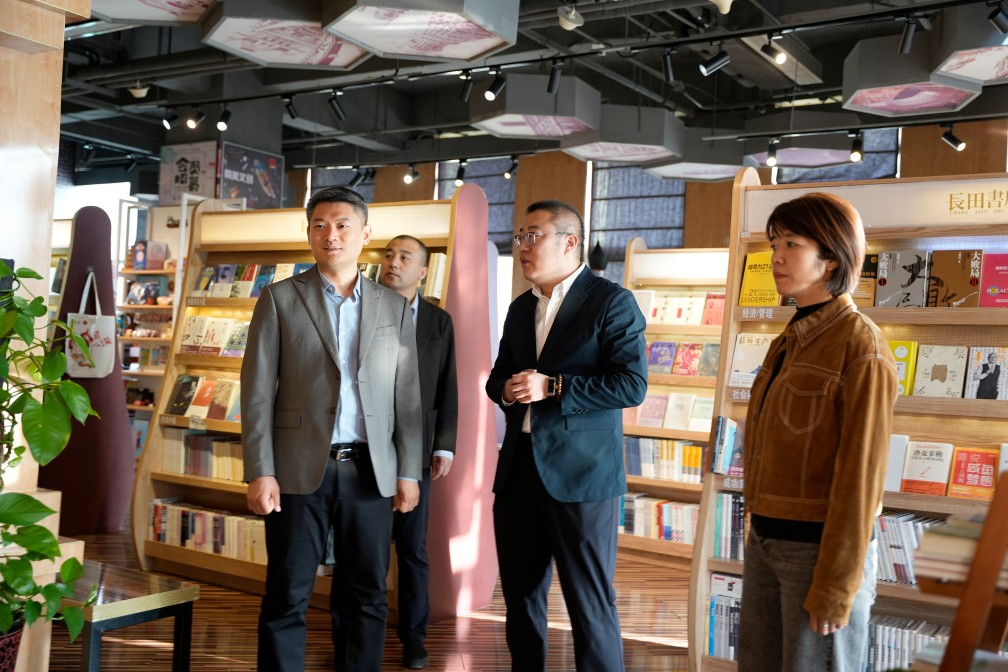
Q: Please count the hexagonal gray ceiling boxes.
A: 9